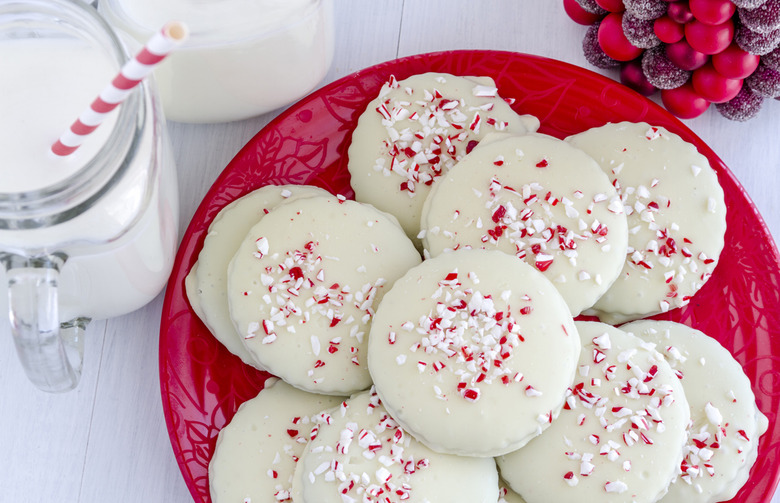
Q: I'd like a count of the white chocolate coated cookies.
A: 10